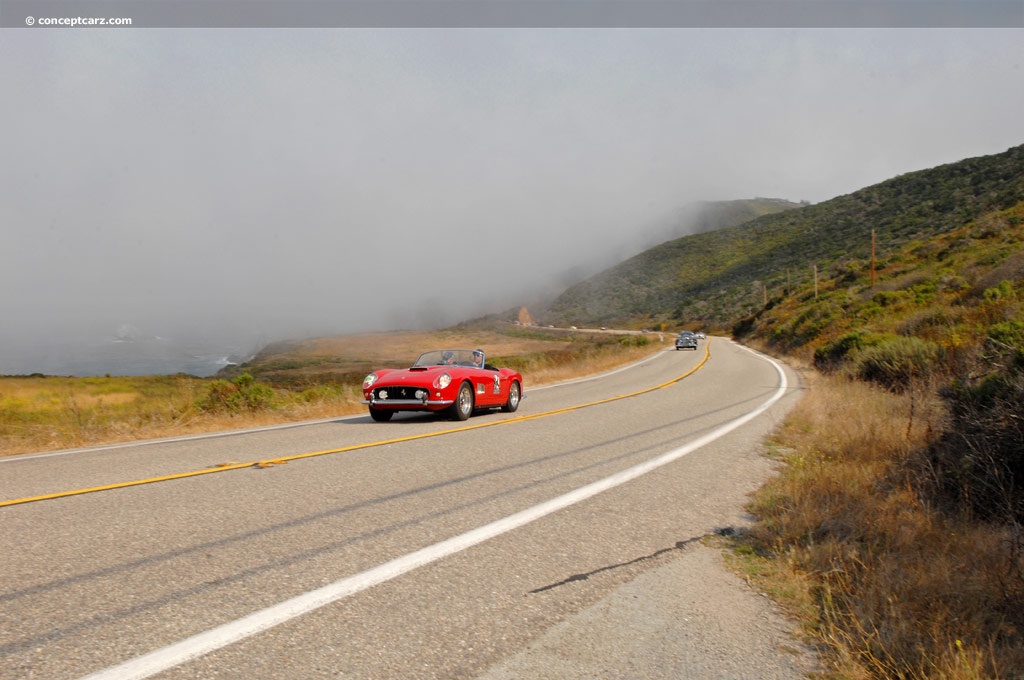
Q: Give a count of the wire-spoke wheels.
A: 2